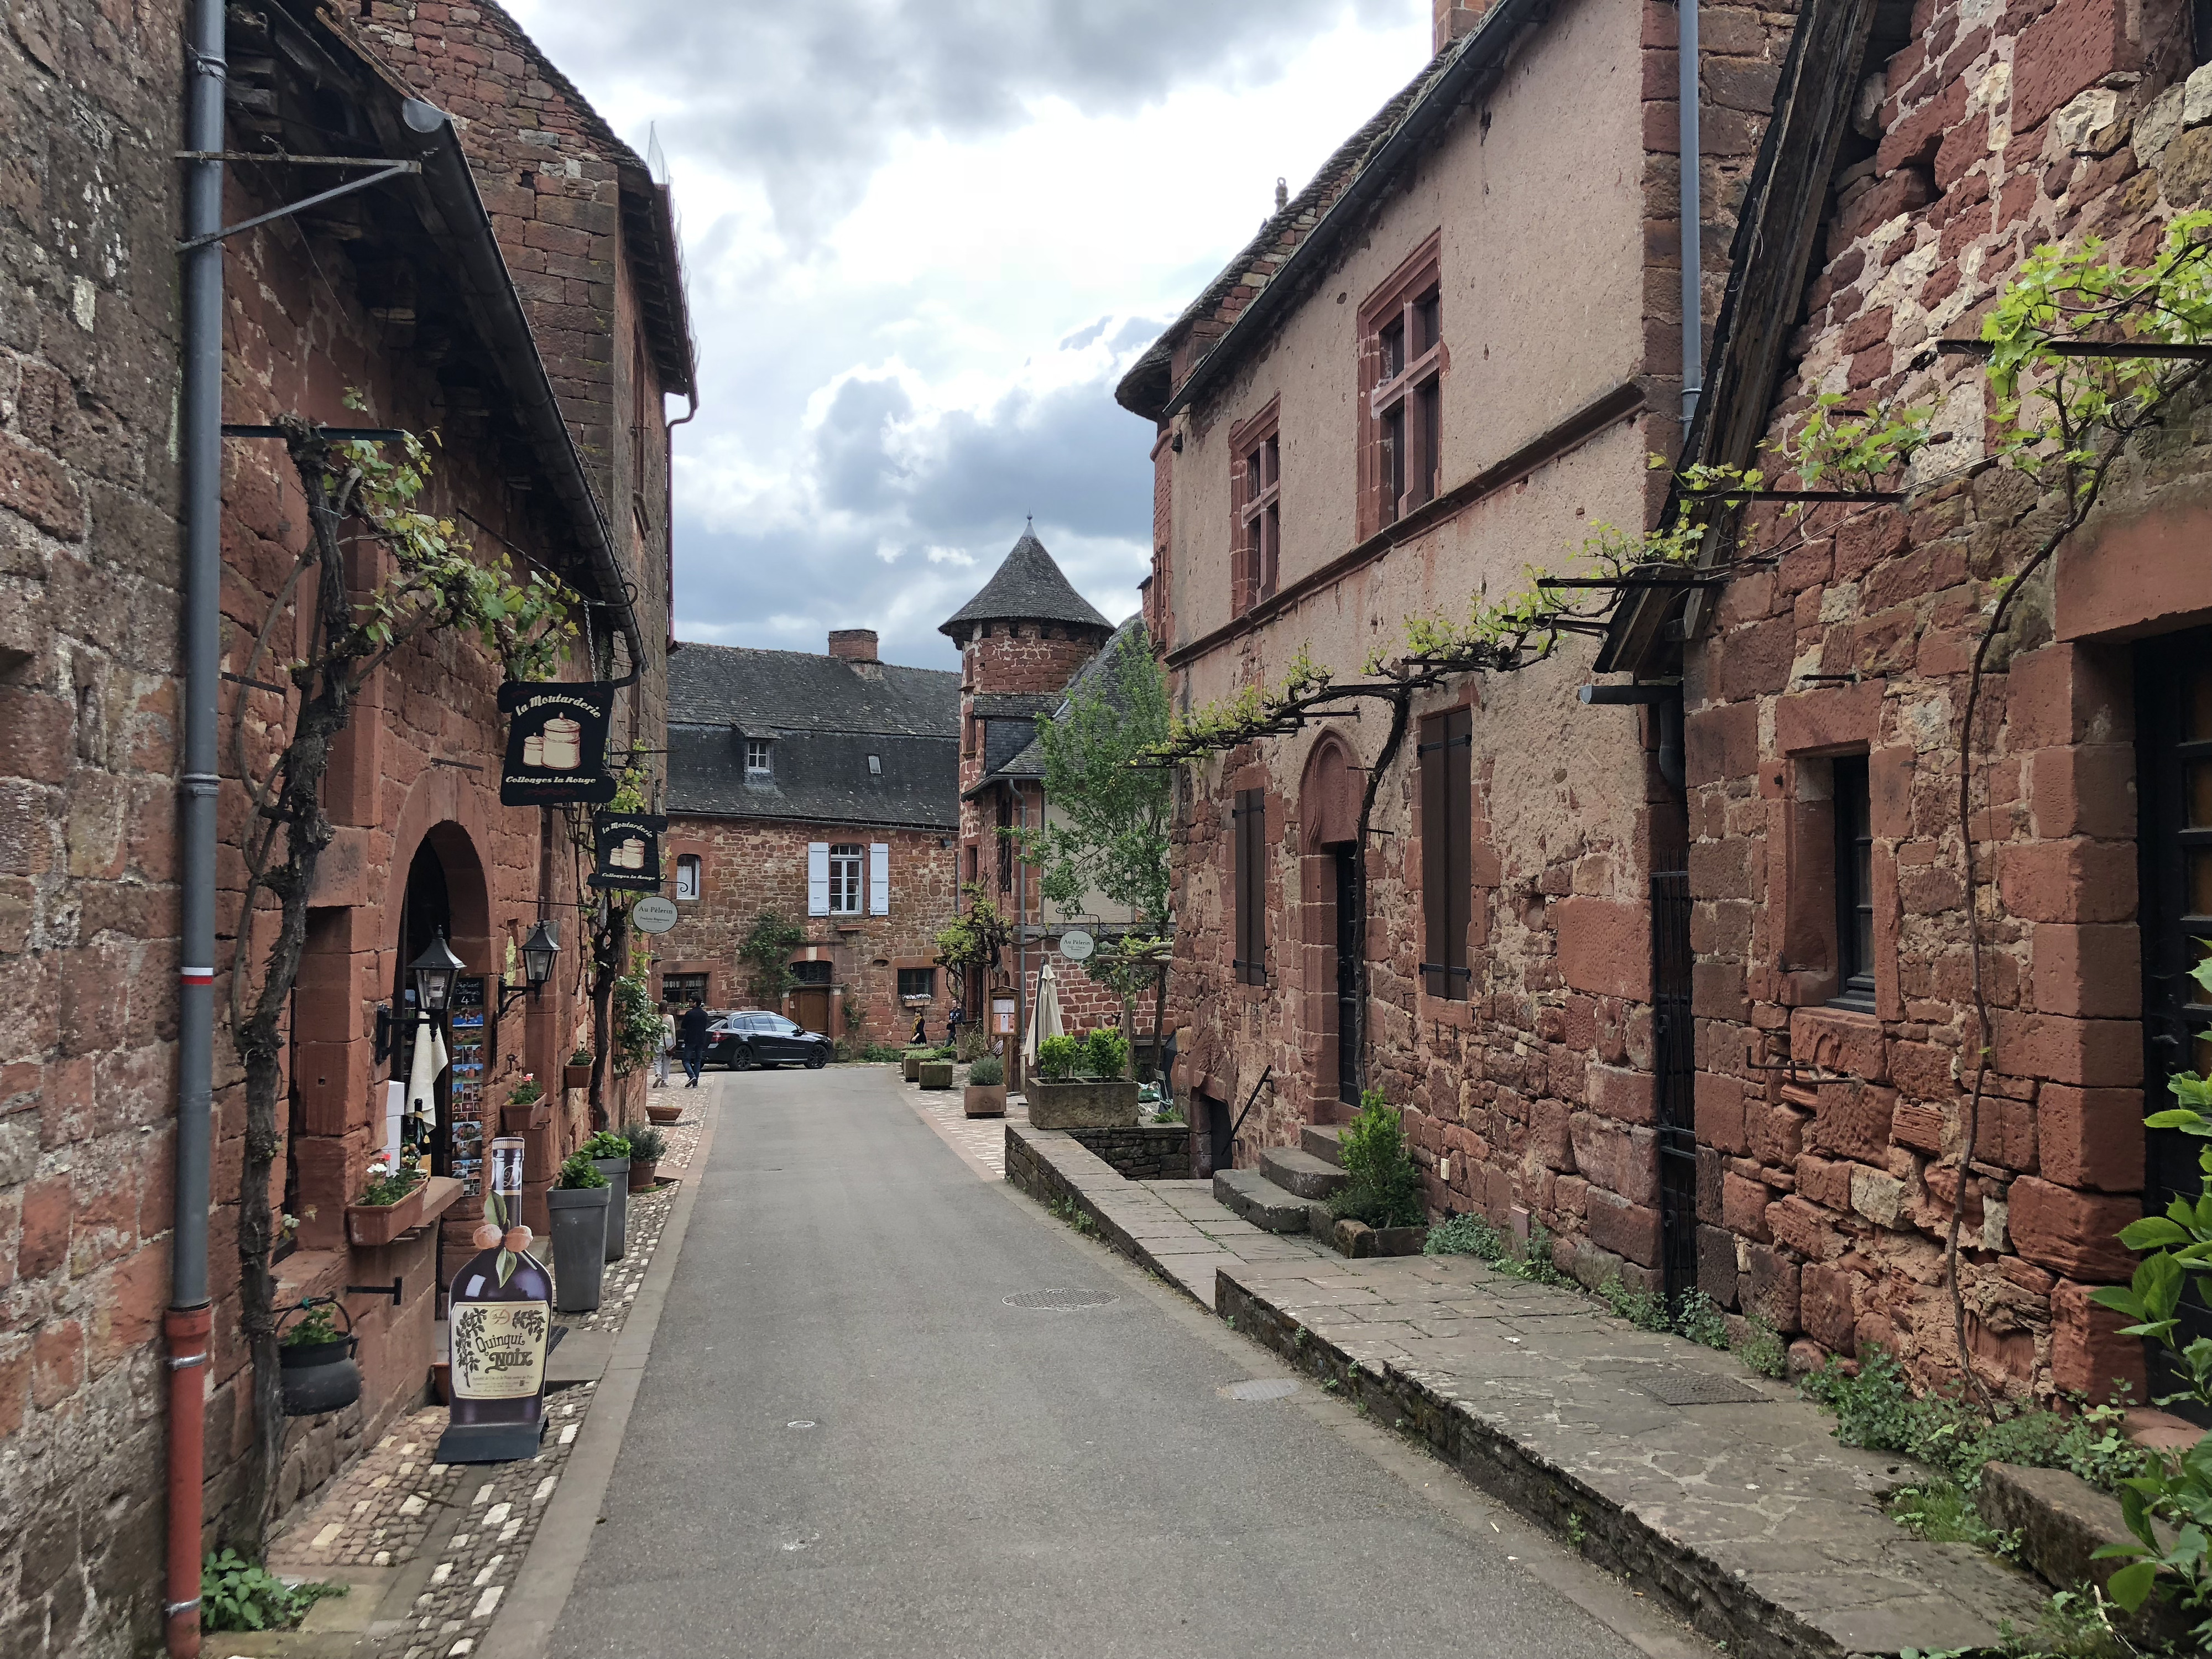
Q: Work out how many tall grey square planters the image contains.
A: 2